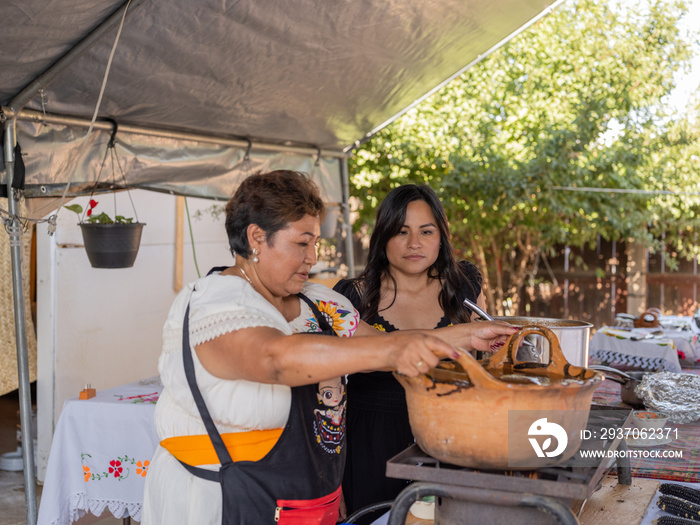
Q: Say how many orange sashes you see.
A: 1